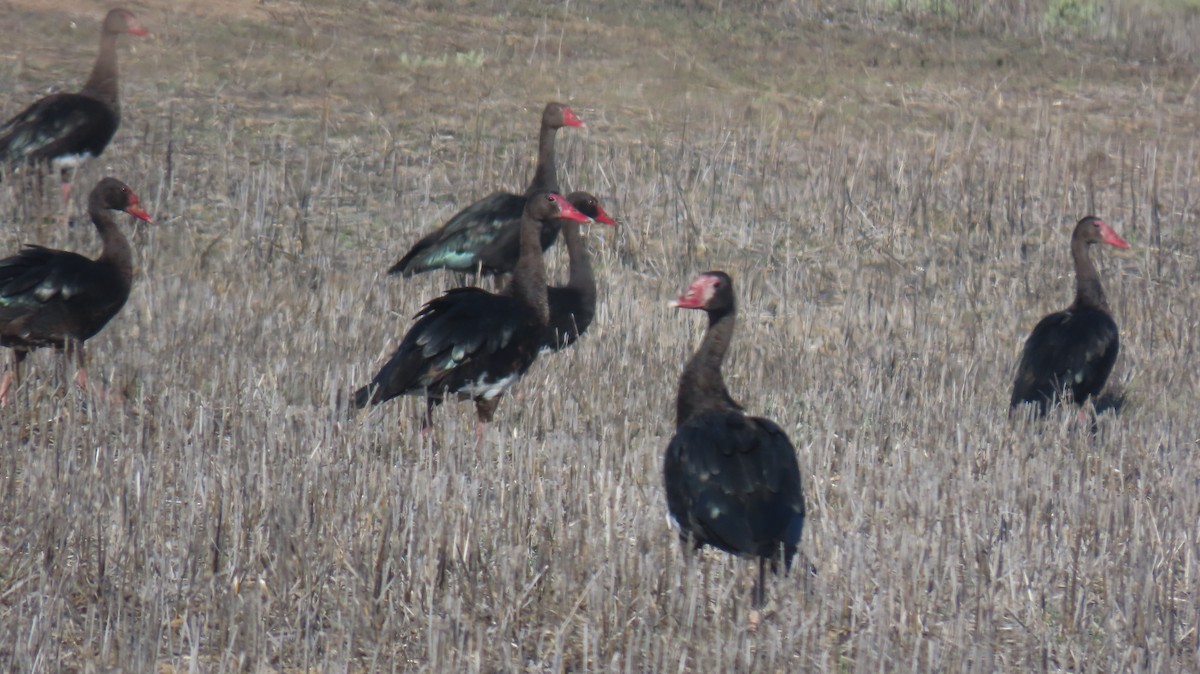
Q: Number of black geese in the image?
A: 7